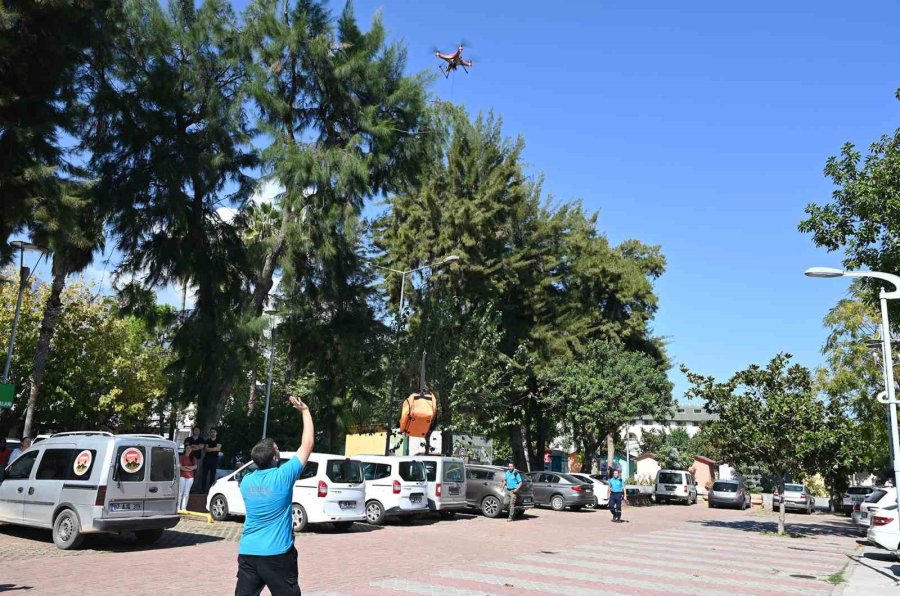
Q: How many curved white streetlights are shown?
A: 1